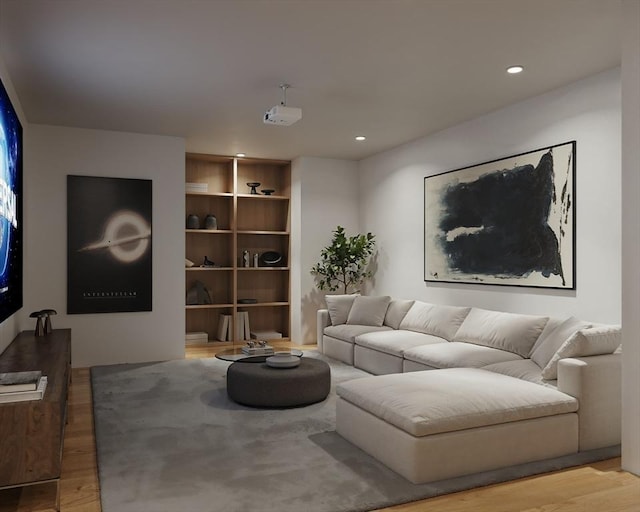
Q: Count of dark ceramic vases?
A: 2